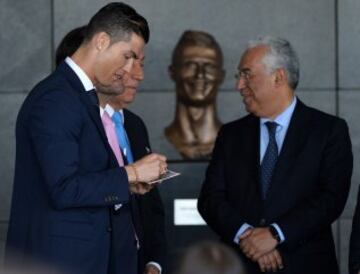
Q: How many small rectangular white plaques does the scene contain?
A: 1